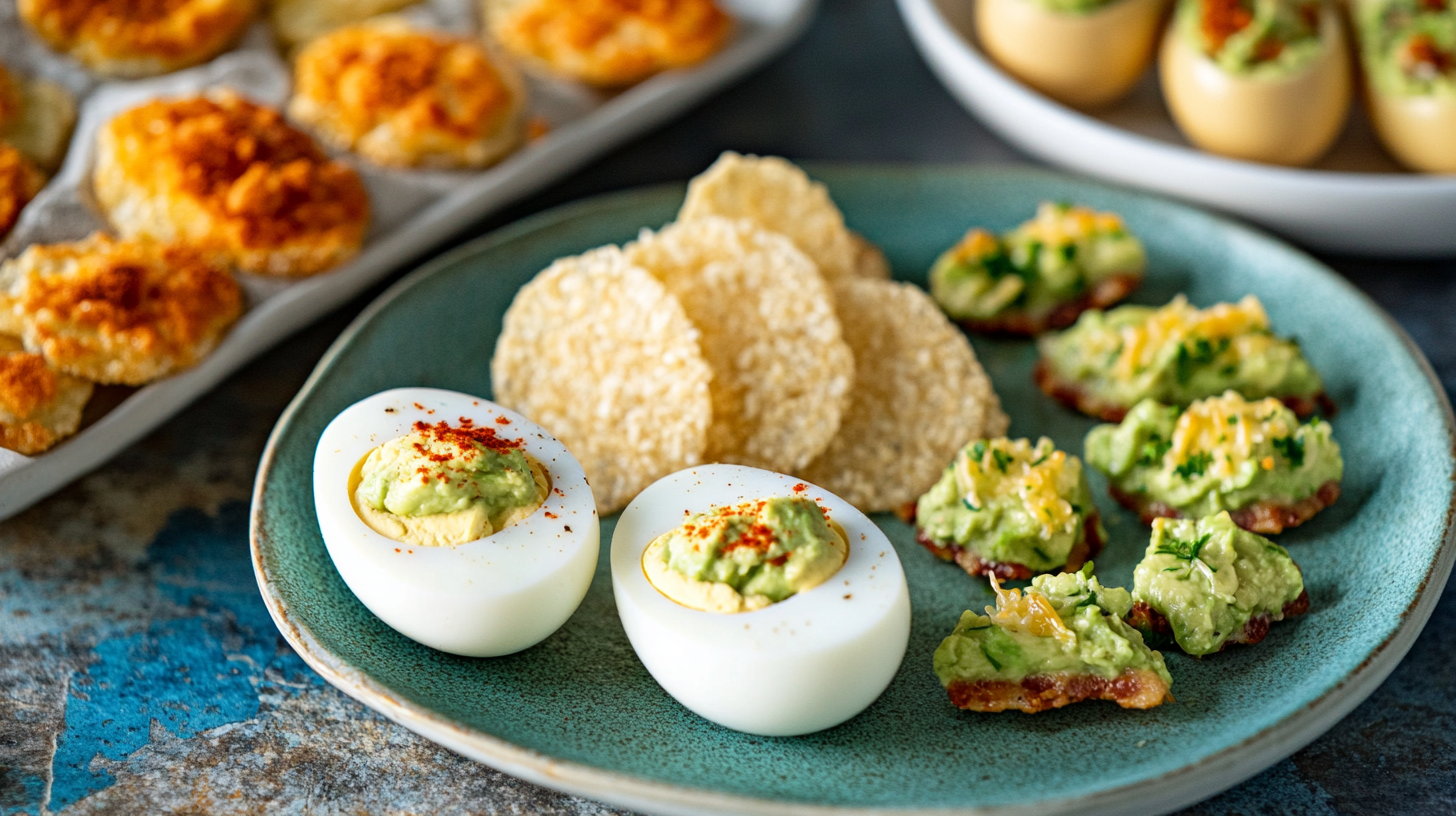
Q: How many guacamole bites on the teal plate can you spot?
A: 6